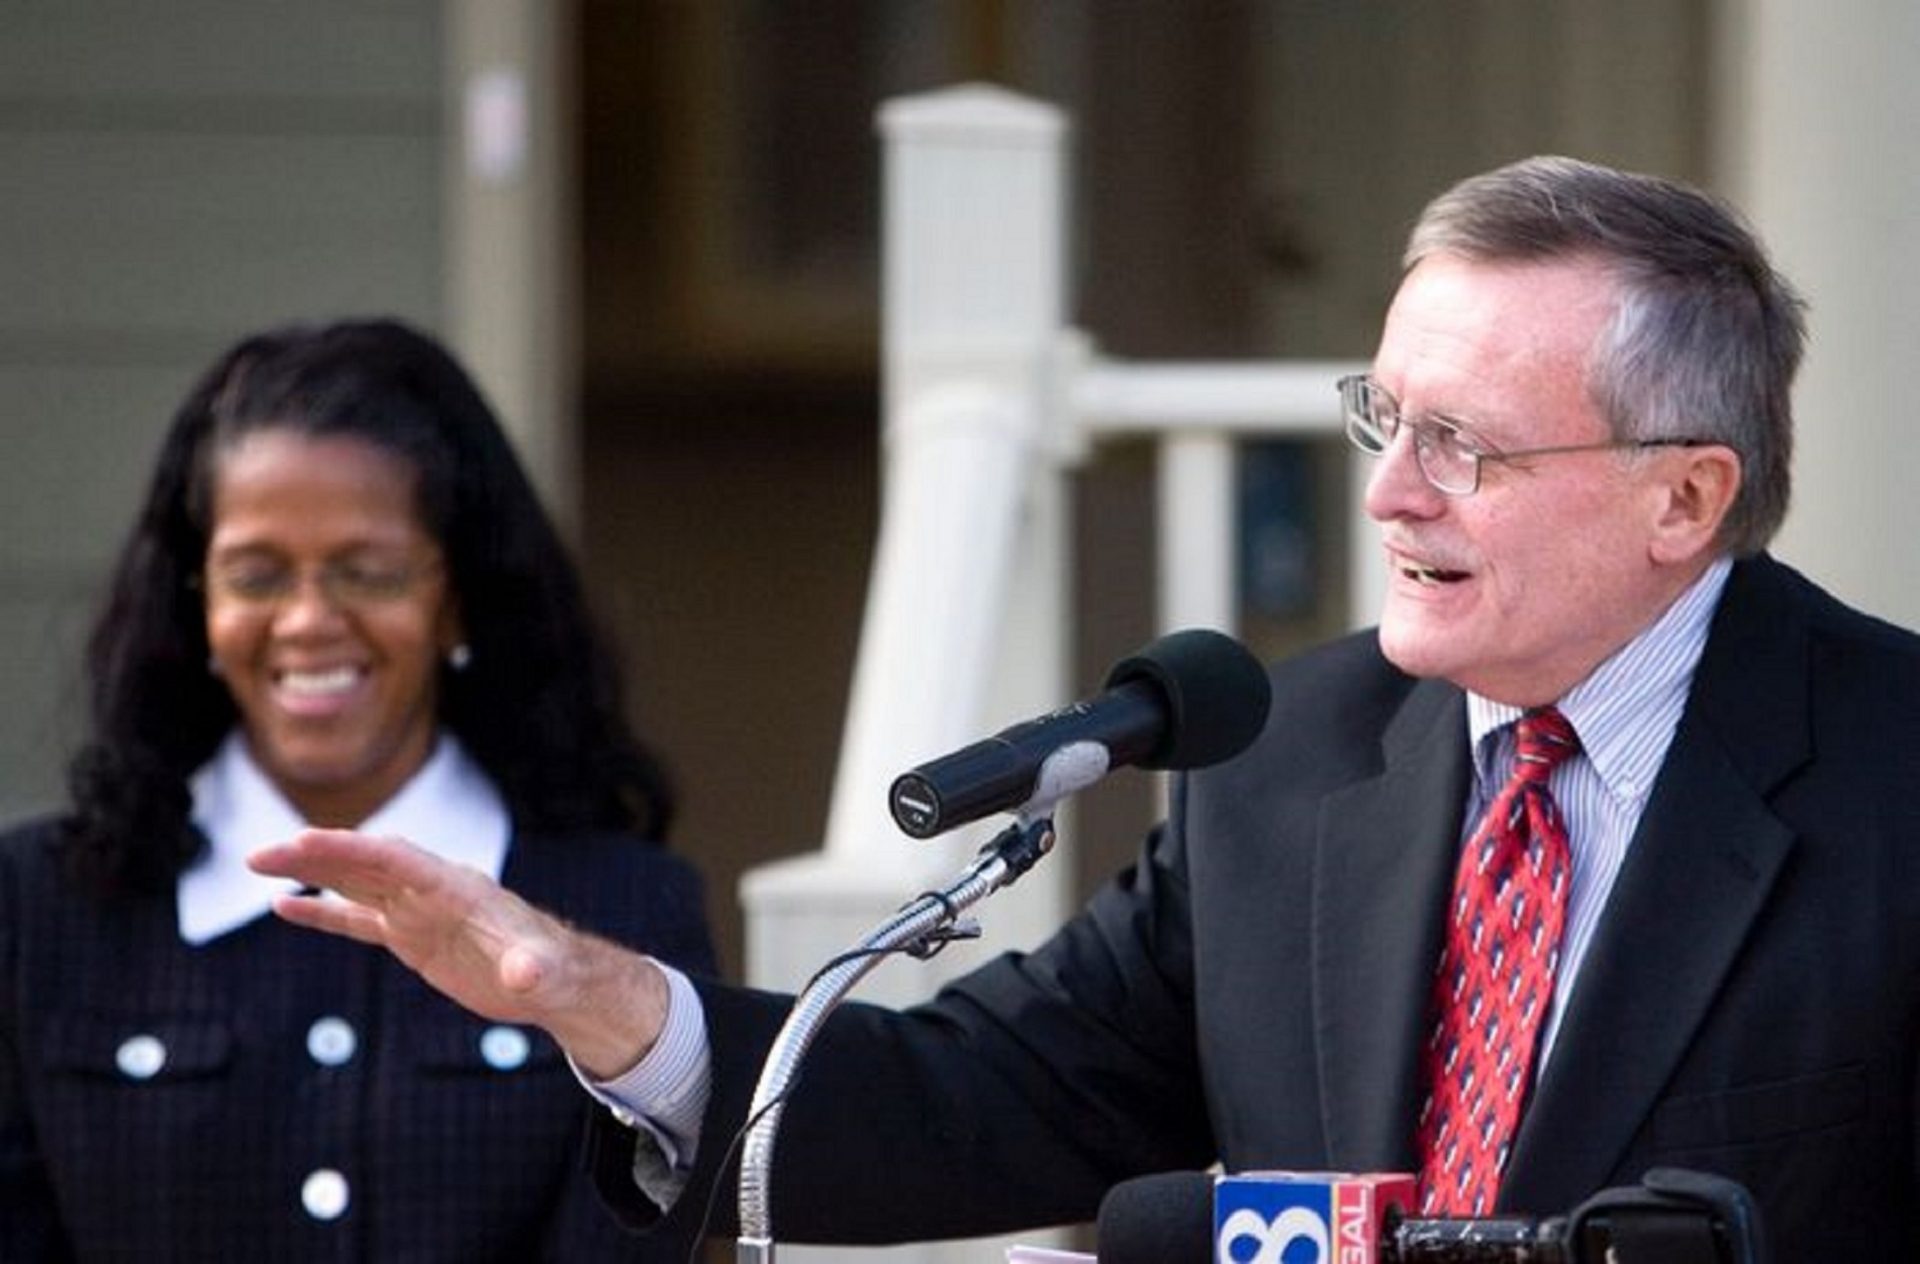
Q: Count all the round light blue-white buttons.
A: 4